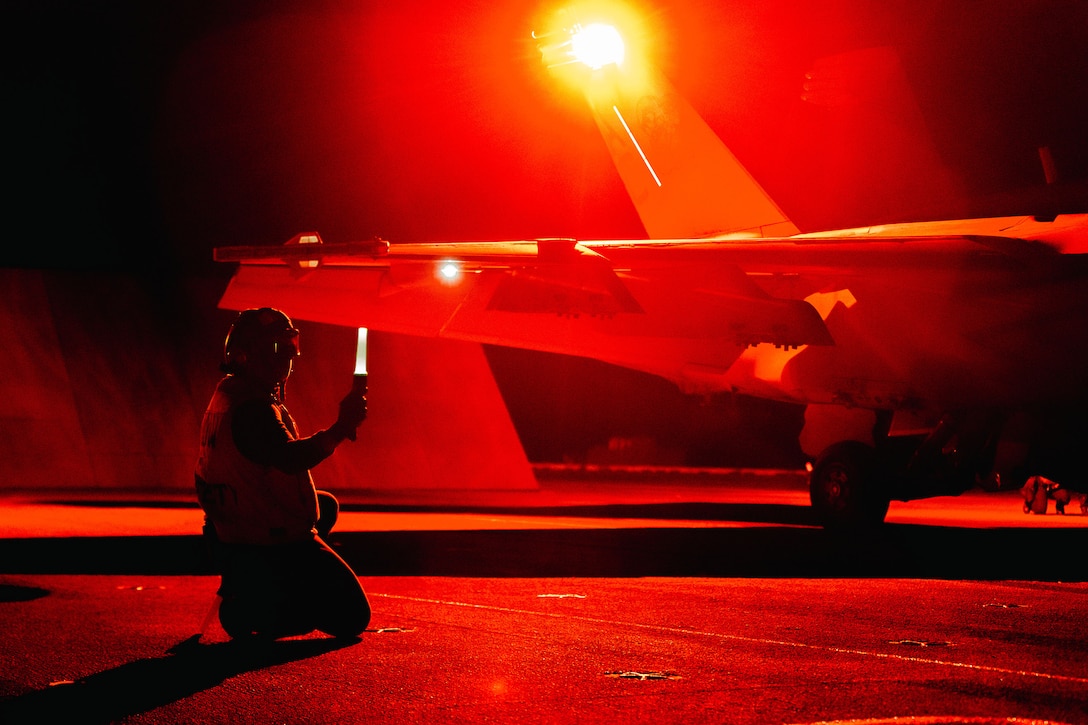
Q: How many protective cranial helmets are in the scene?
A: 1